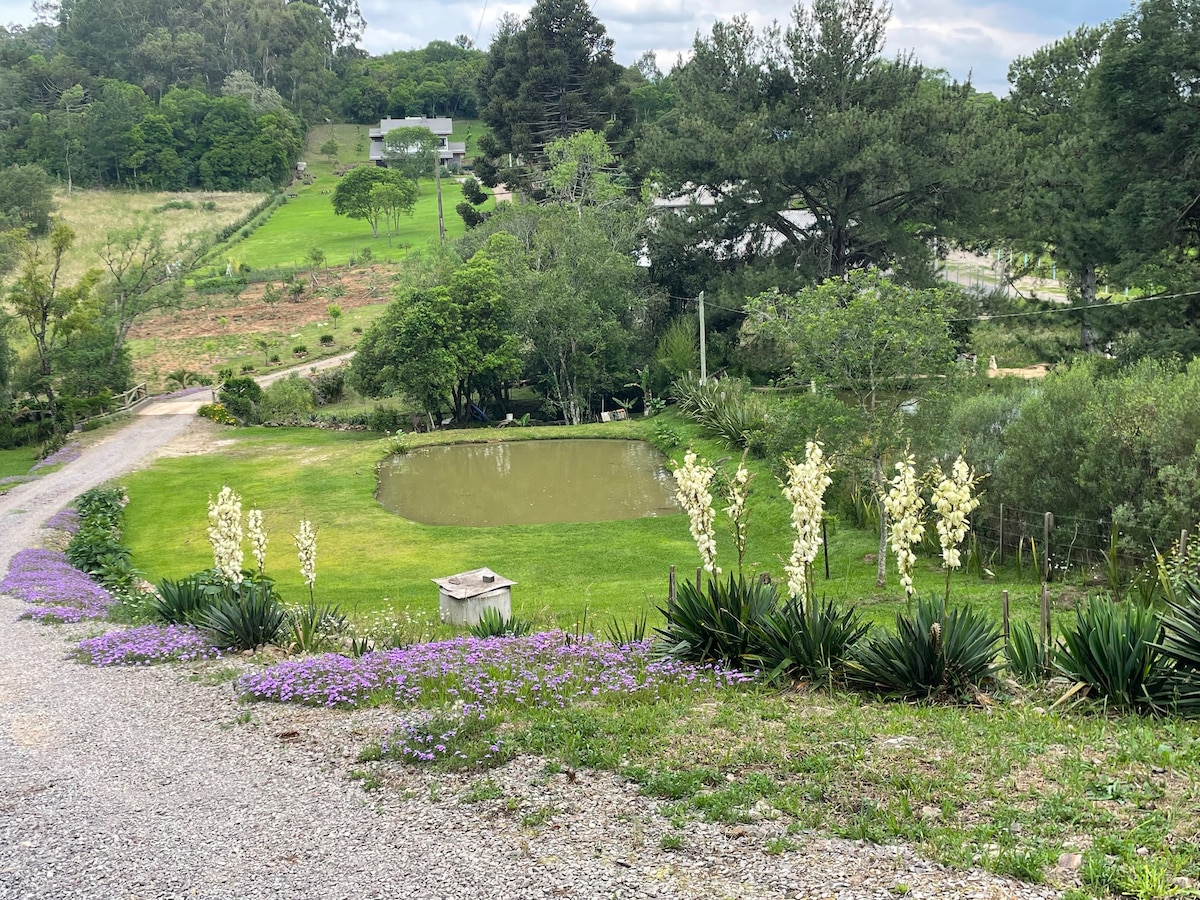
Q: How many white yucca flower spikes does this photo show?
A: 8